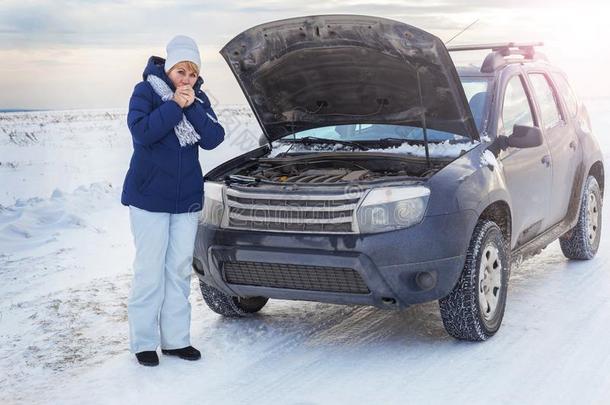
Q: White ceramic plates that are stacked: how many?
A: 0